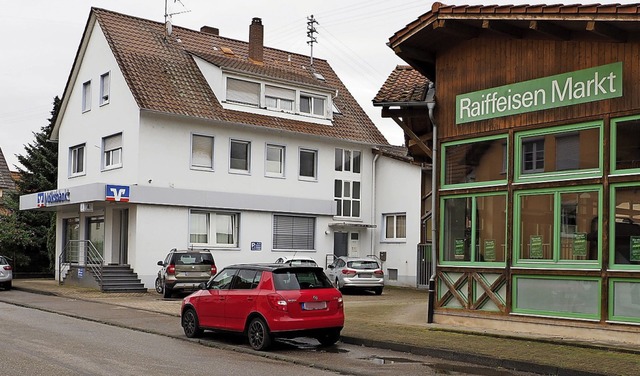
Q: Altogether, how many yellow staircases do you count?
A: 0